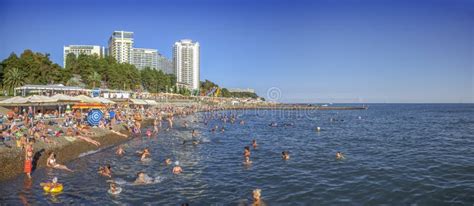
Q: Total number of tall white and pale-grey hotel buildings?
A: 4